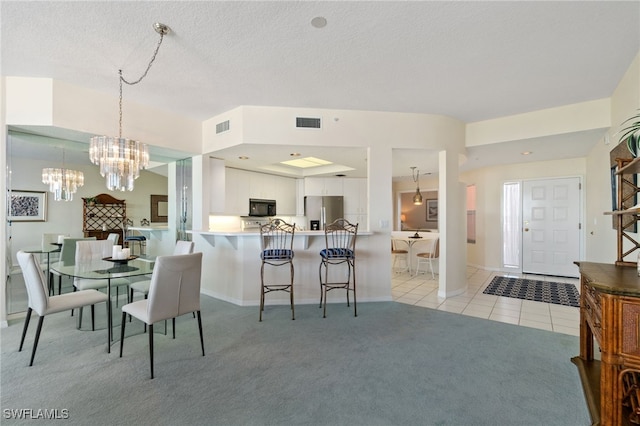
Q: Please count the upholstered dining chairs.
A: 4